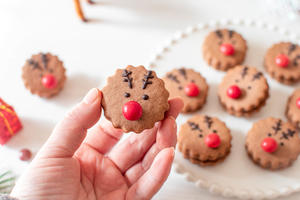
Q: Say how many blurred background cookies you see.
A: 8